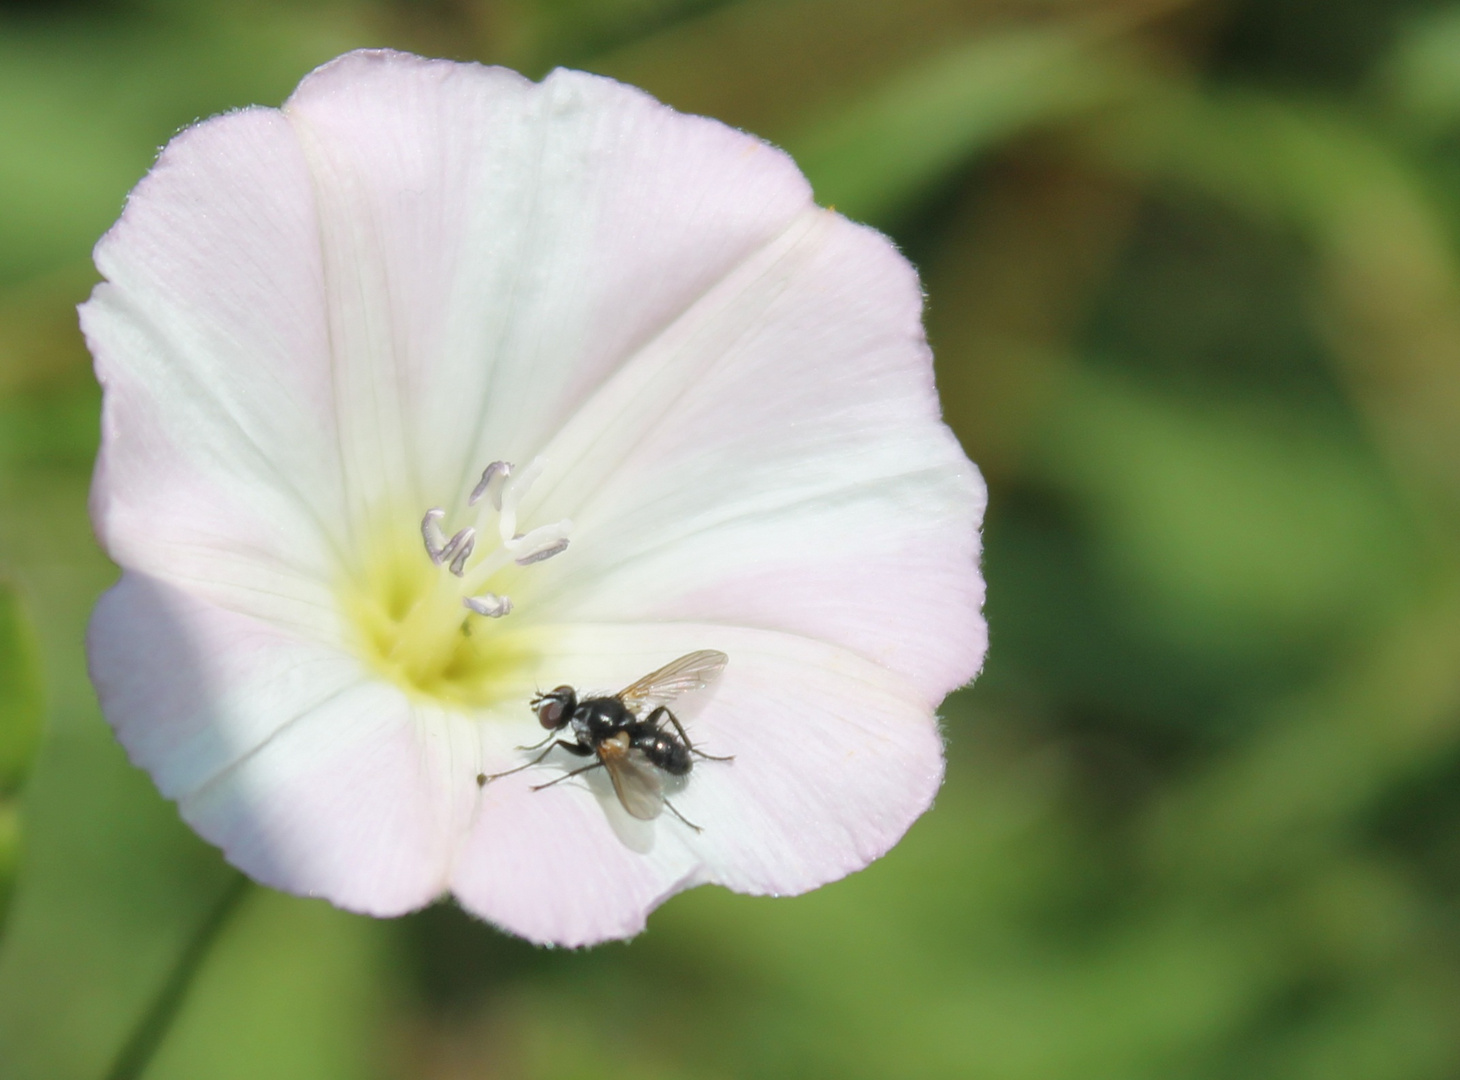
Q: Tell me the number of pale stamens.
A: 5